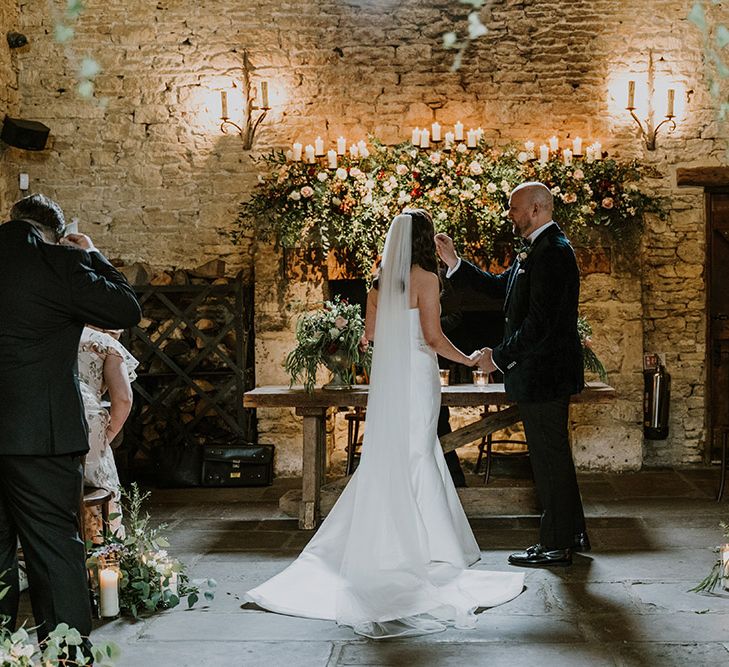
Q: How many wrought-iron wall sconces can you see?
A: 2